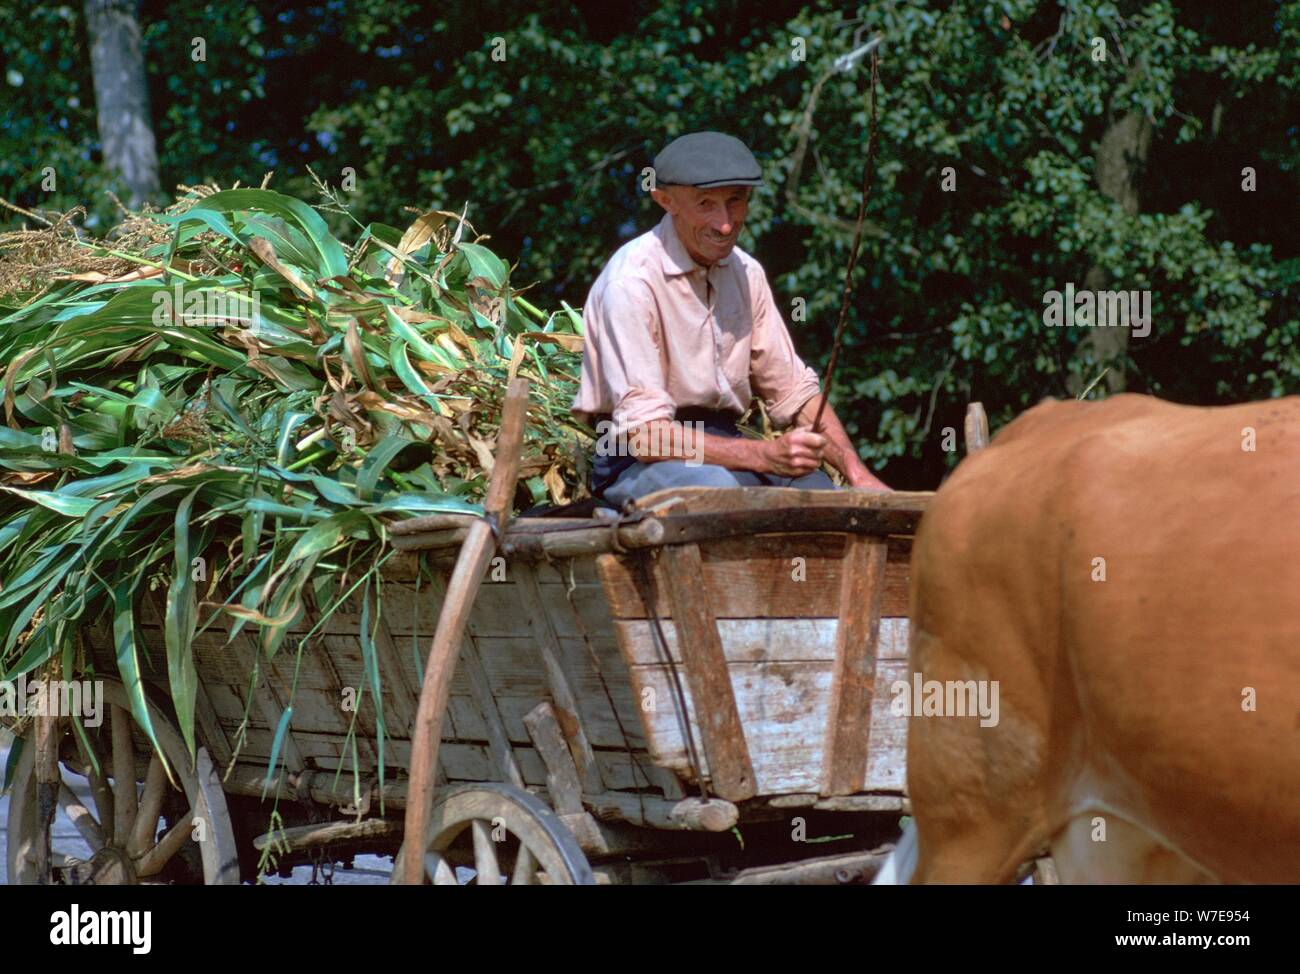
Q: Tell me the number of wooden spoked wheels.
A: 2